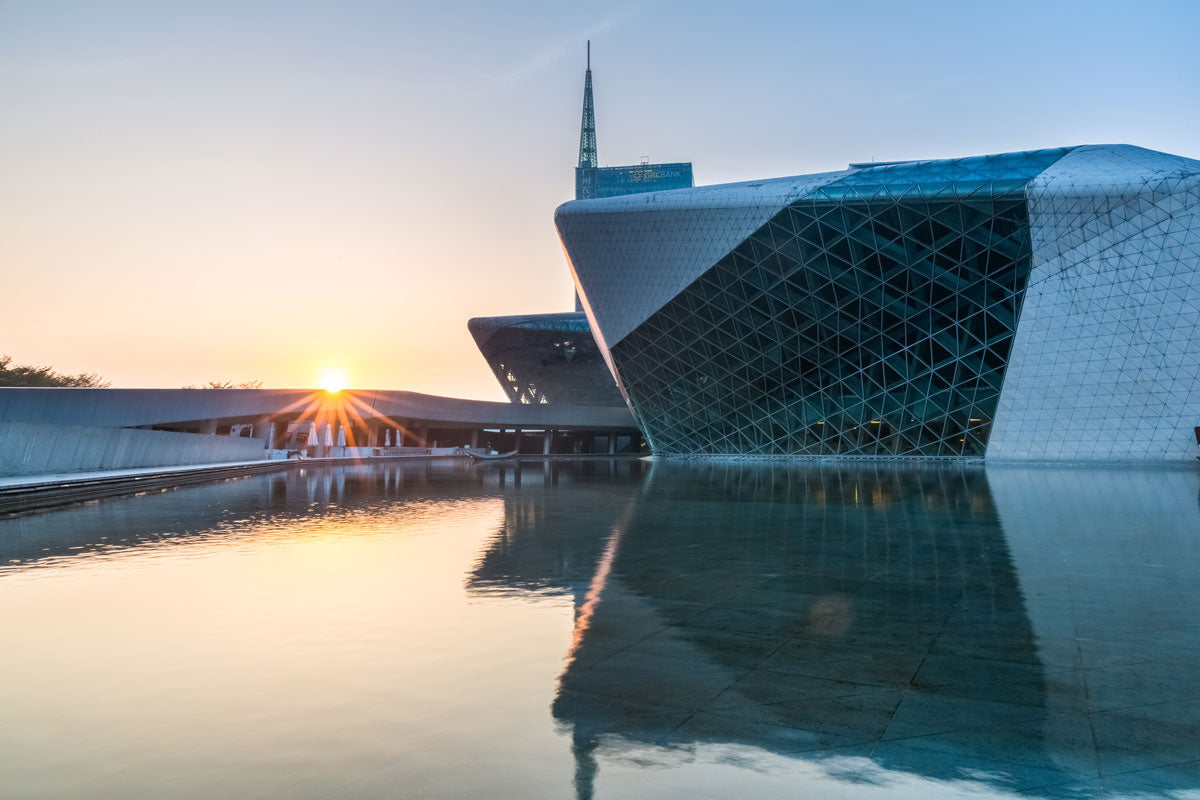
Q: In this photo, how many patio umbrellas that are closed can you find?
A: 5